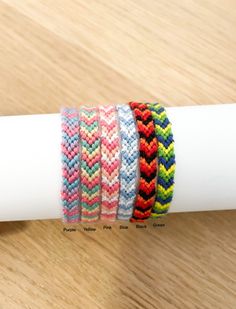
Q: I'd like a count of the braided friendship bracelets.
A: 6